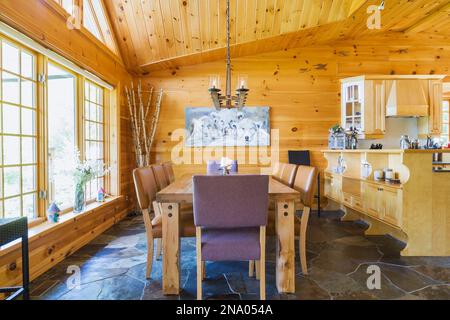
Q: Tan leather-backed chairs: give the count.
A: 6